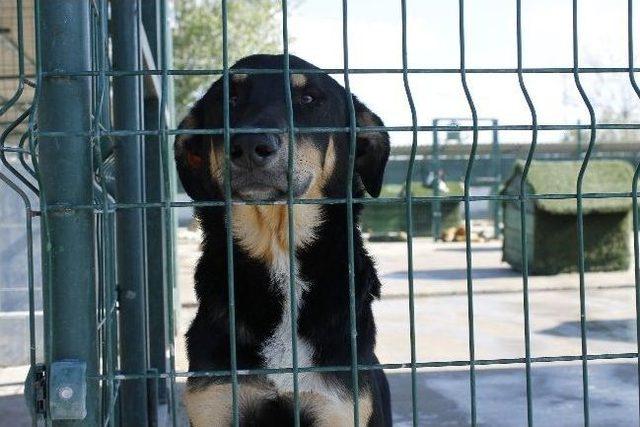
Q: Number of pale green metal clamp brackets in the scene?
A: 1